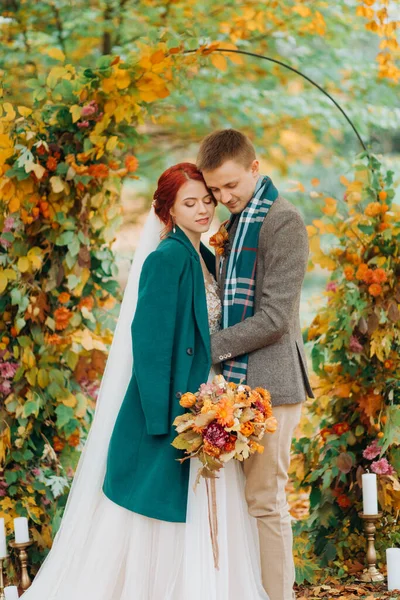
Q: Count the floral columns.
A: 2